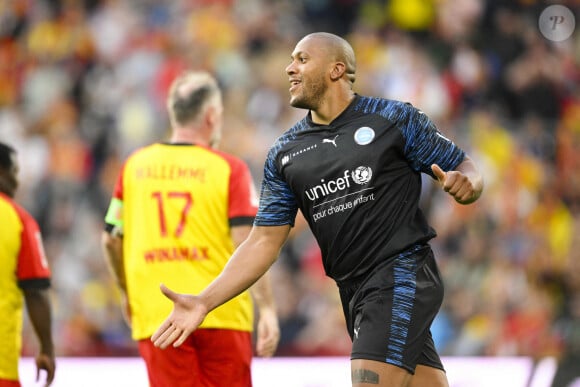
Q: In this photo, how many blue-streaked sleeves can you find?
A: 2